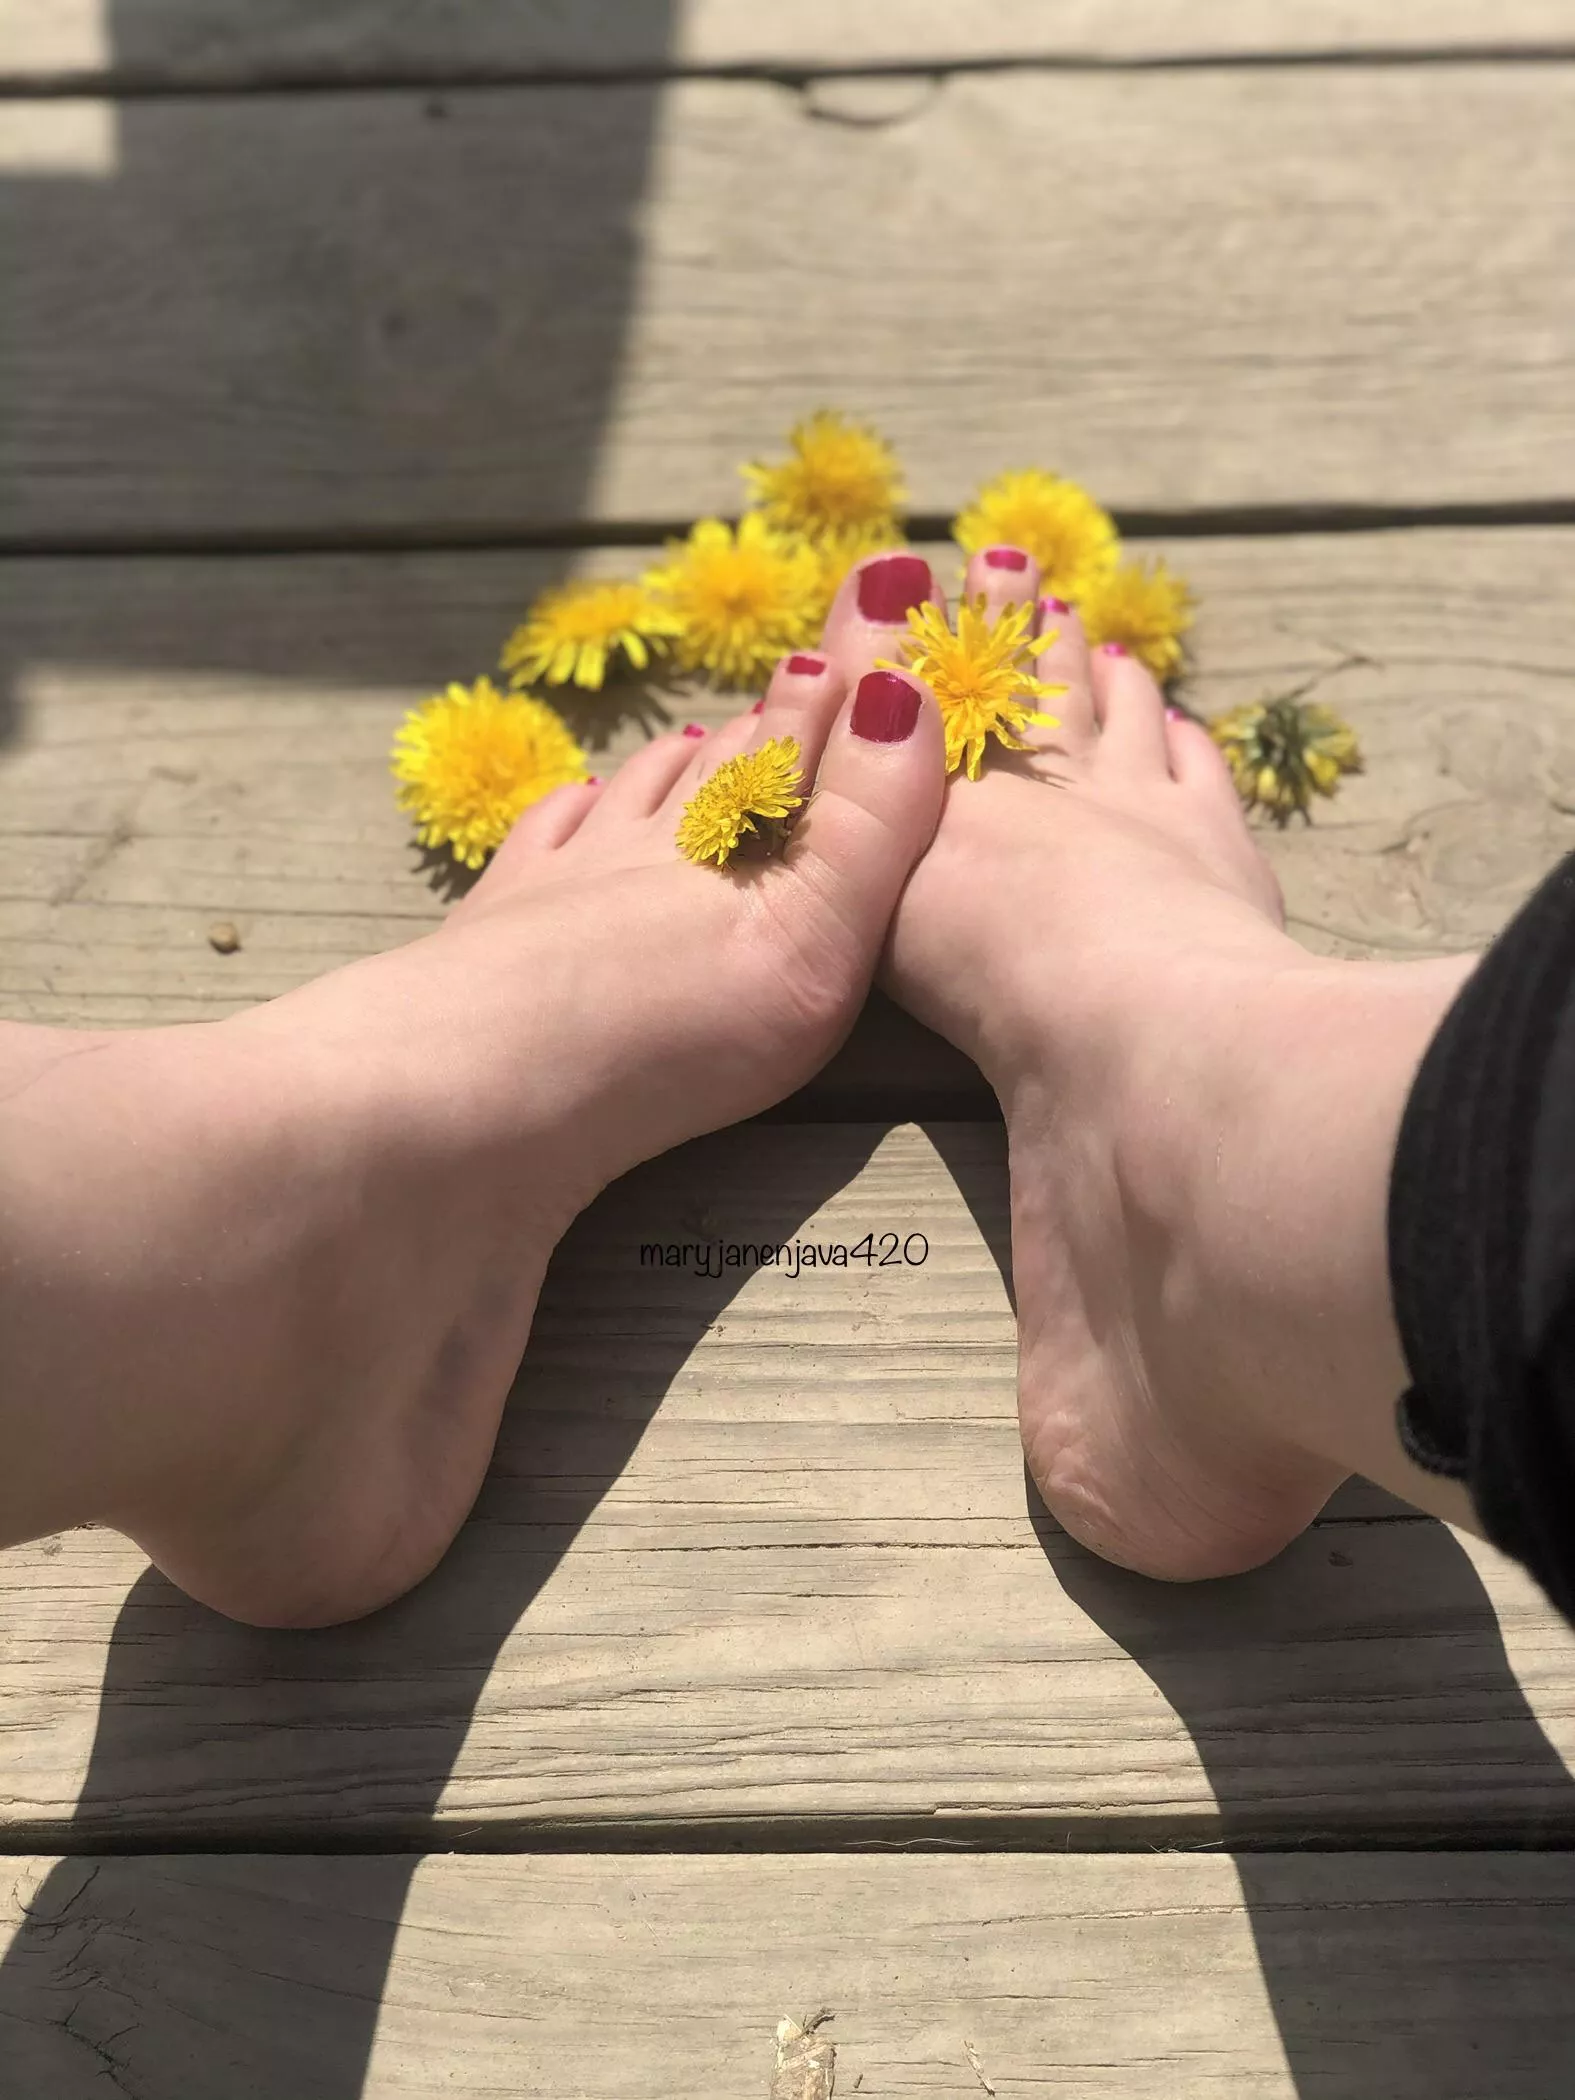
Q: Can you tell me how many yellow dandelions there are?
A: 10